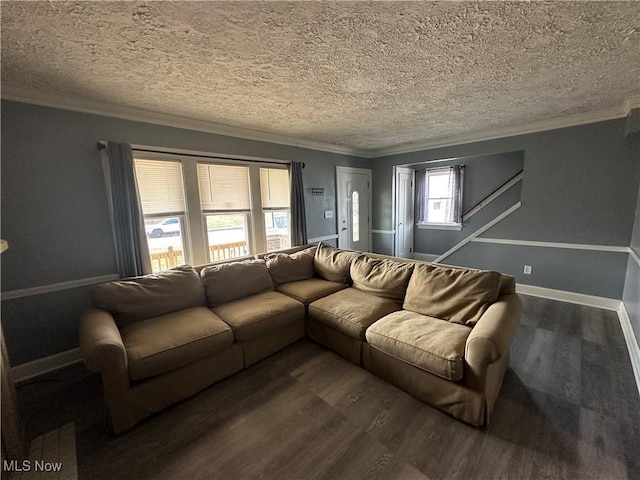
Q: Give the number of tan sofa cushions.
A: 11